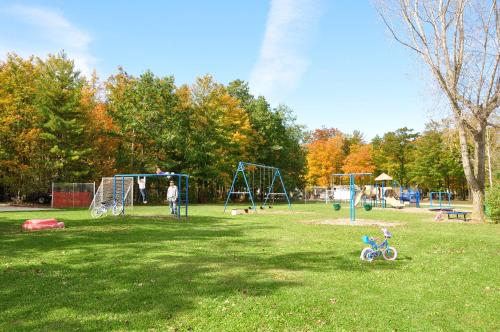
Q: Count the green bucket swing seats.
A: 2